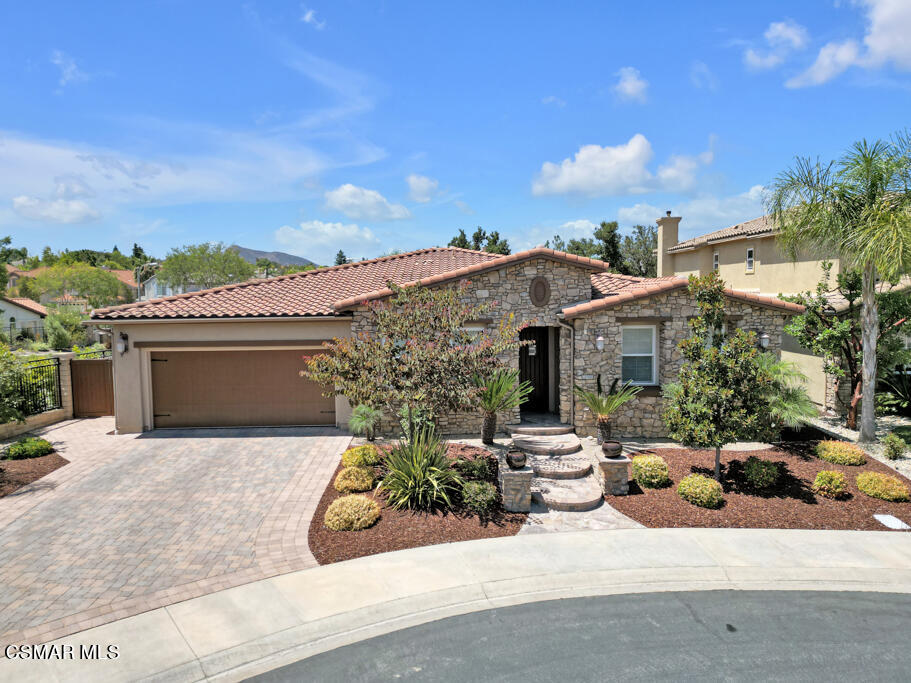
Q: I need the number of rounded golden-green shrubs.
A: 8